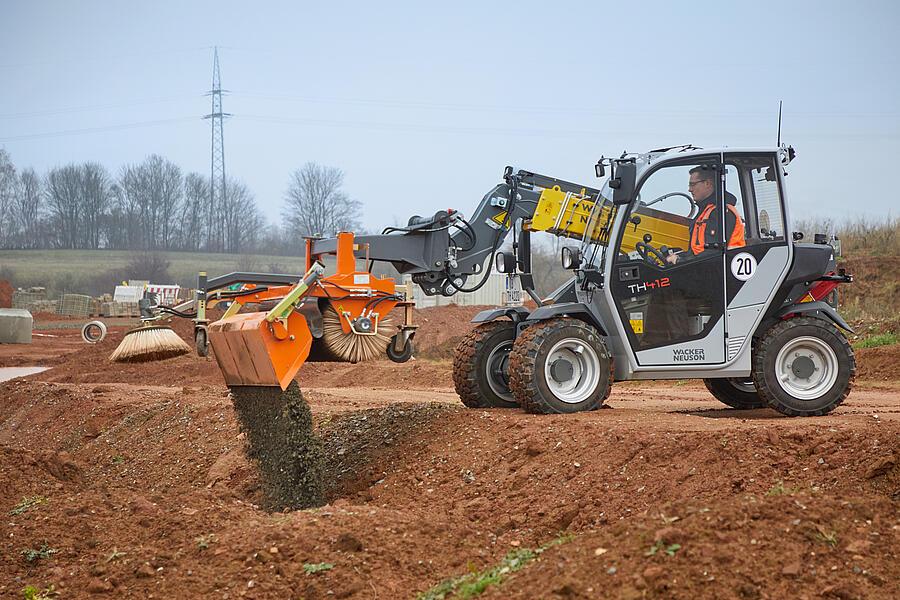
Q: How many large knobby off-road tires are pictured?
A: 4